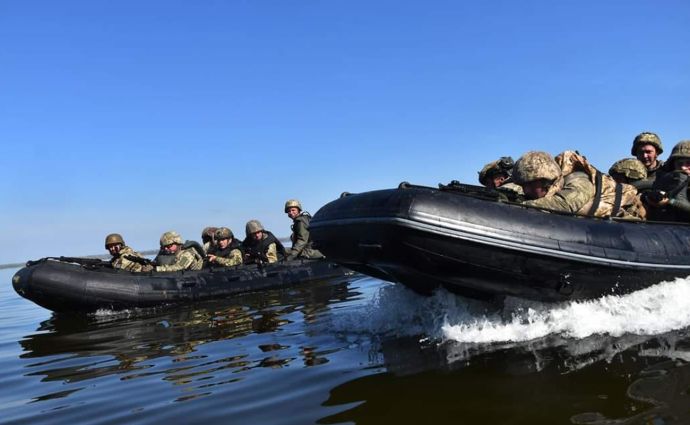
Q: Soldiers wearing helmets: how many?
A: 11